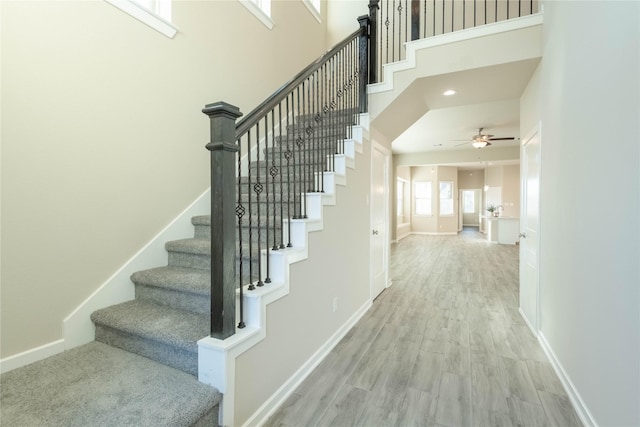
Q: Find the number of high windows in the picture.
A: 3